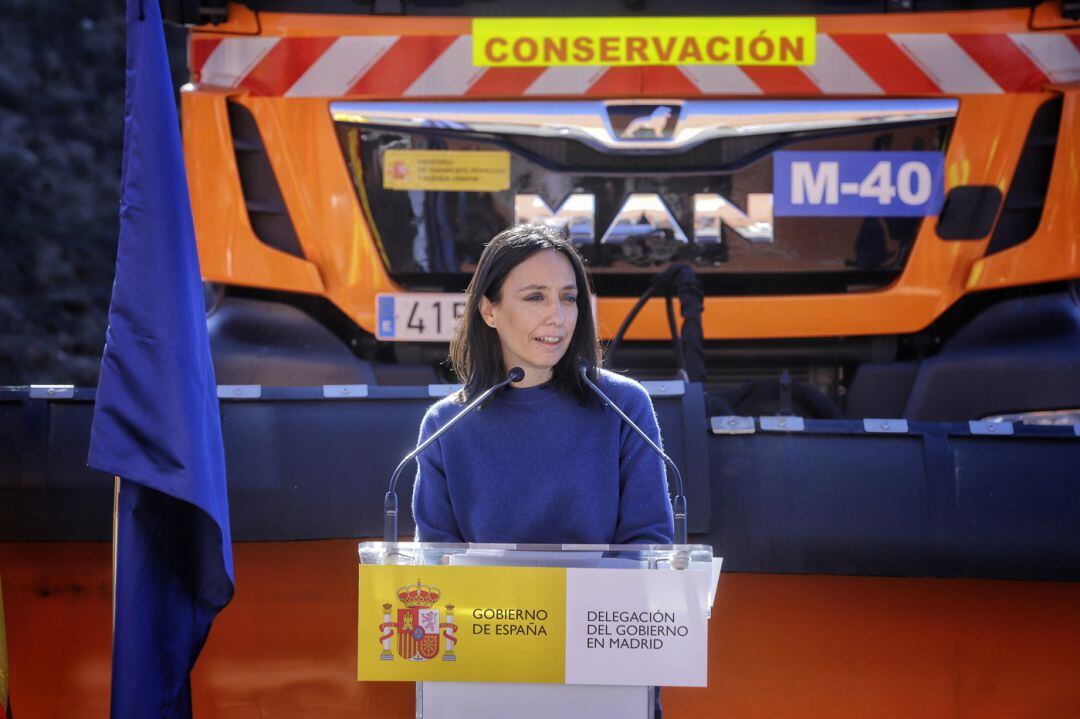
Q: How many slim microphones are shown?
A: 2